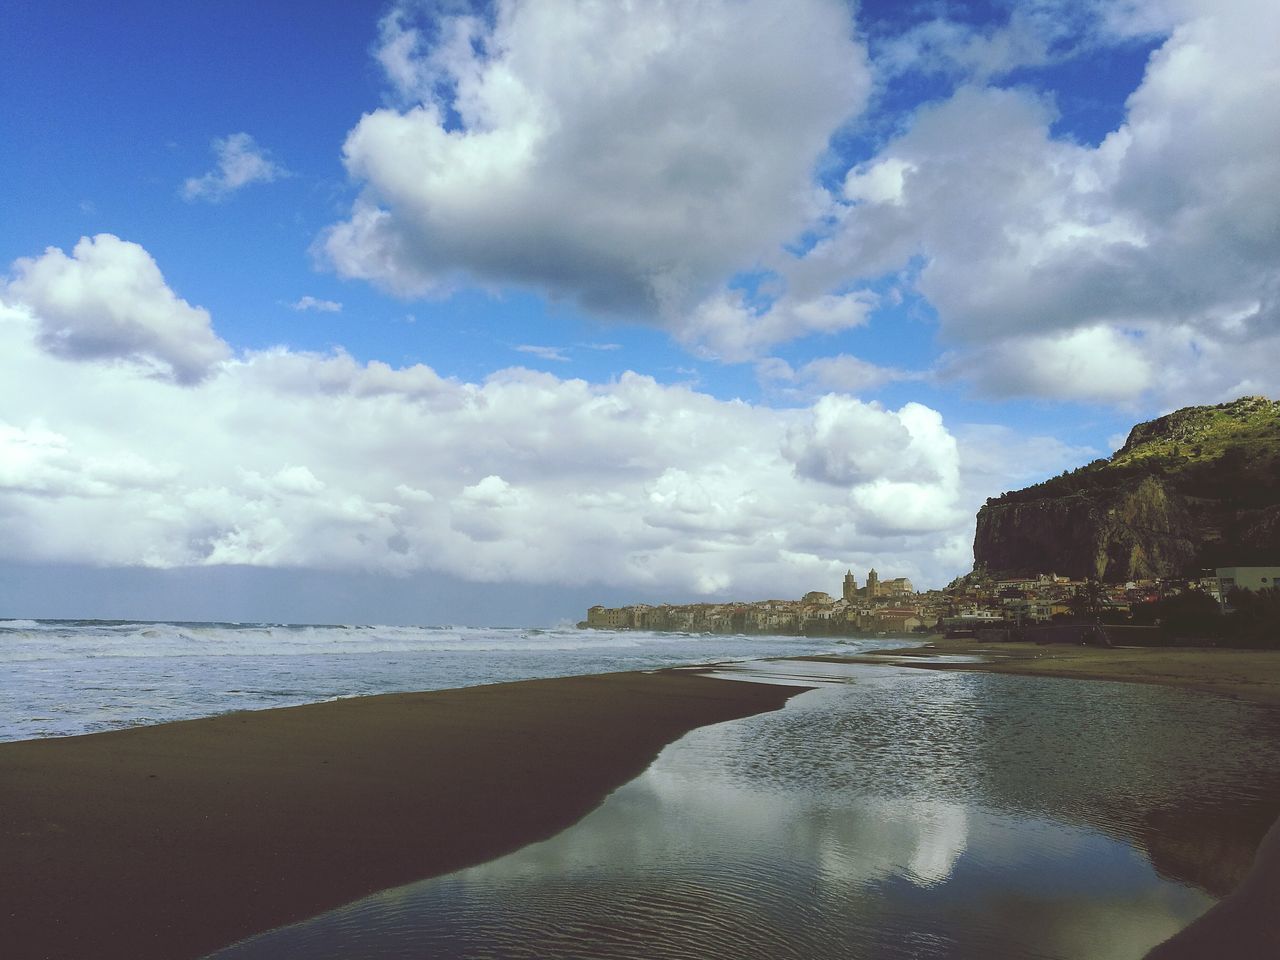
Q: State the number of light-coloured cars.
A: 0